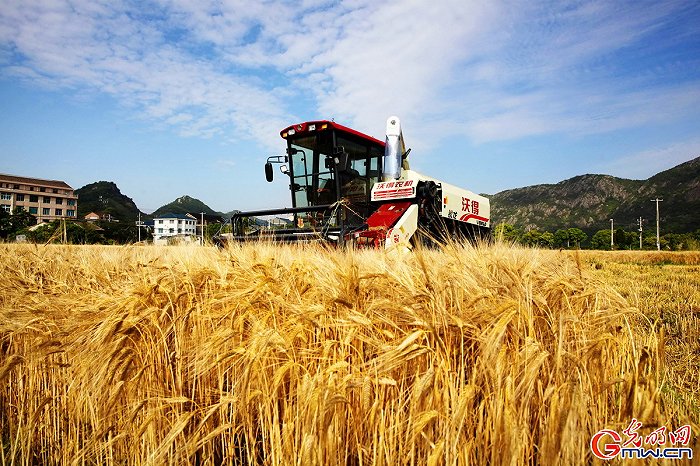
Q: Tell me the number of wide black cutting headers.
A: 1